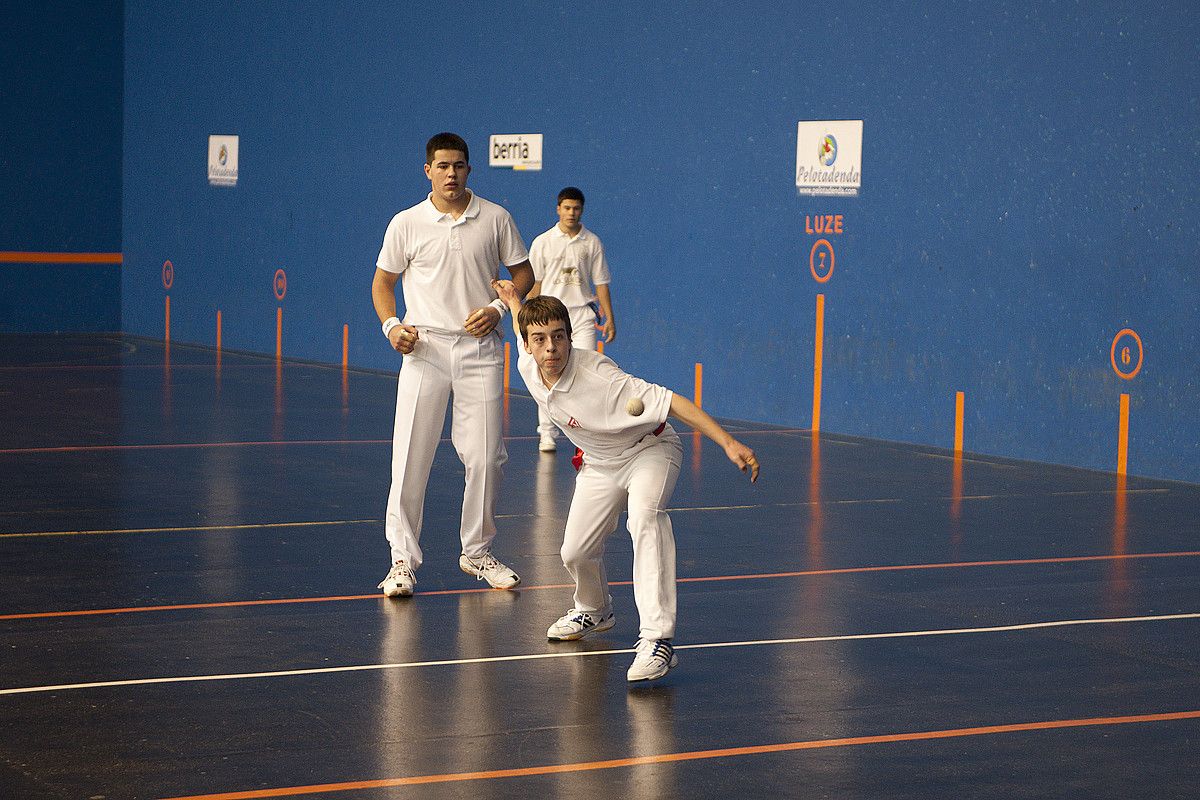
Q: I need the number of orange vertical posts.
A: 10